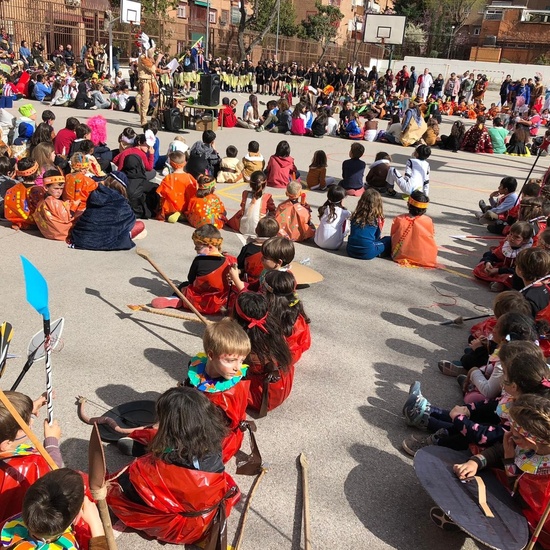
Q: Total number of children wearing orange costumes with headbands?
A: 7